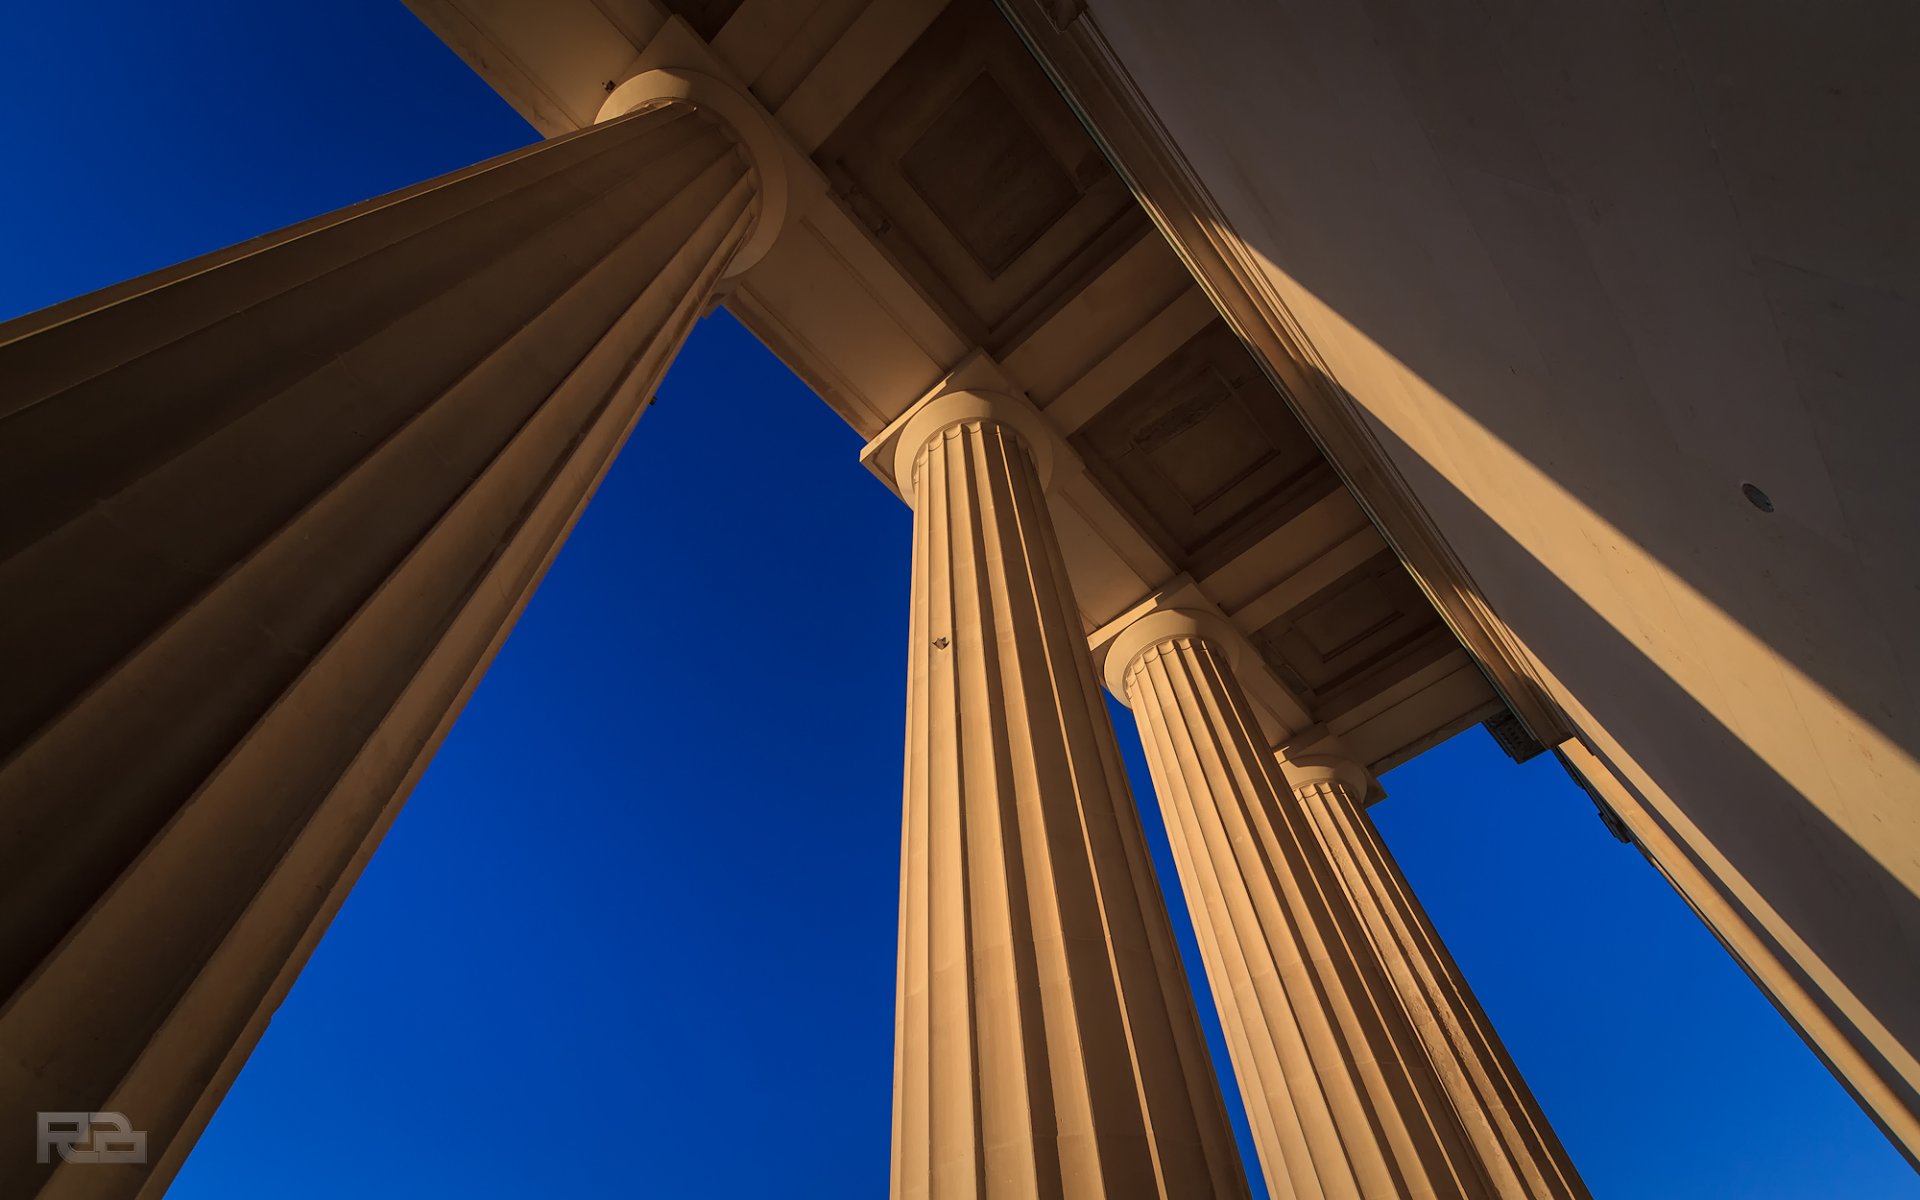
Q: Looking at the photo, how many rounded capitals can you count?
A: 4